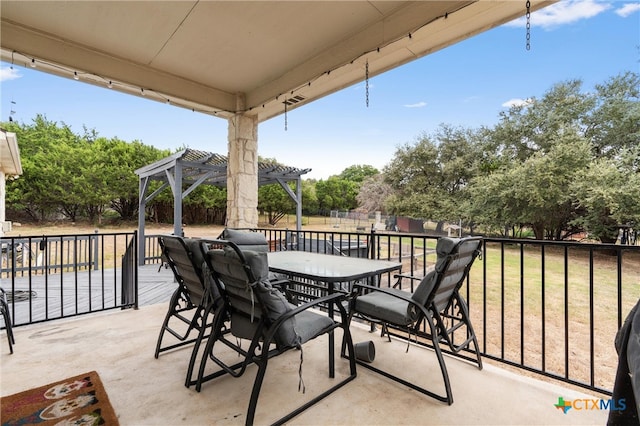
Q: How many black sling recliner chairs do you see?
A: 4